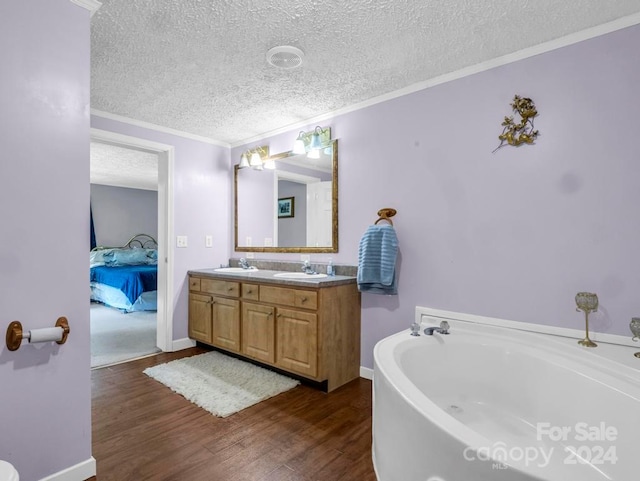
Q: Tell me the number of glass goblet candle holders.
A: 2